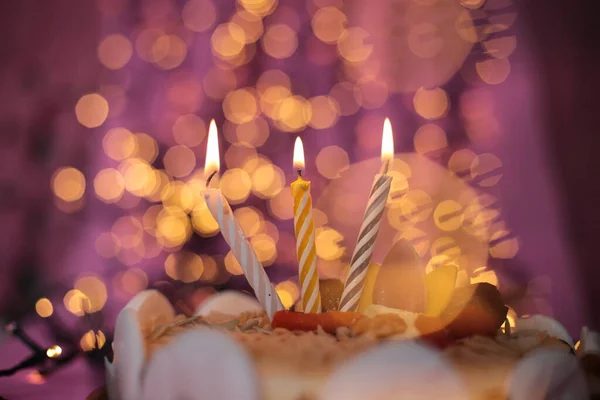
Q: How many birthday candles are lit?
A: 3